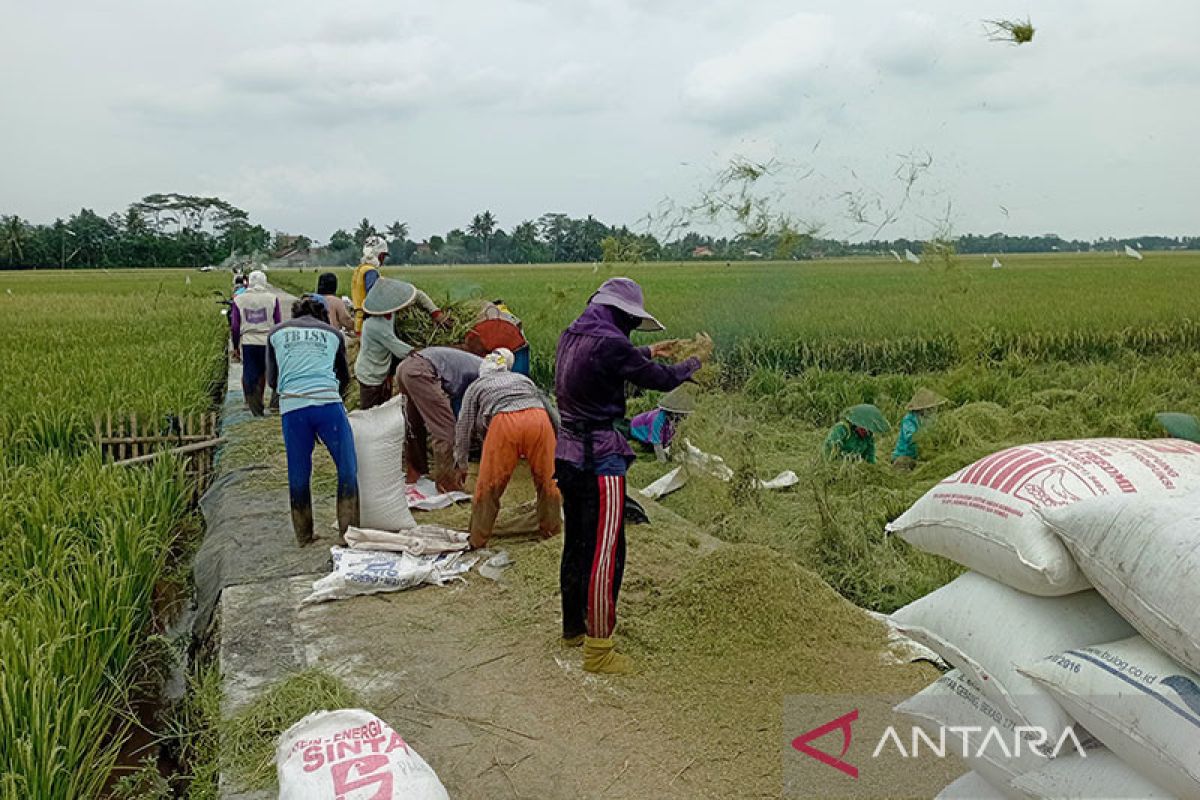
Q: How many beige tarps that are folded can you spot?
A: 1